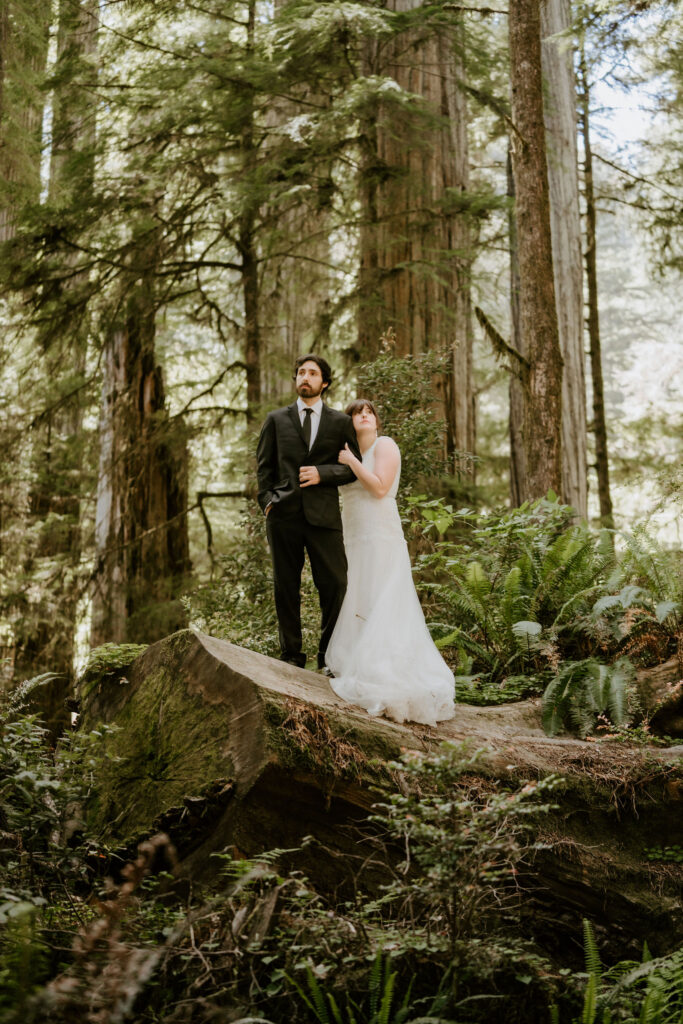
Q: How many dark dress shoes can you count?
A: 2